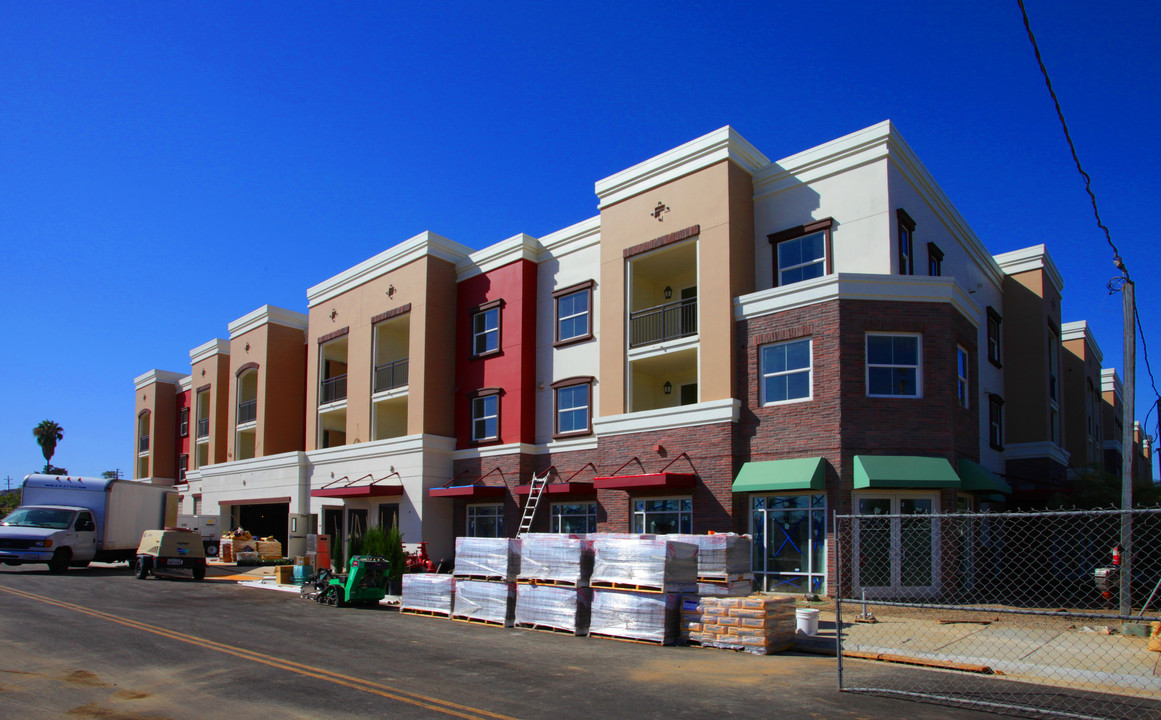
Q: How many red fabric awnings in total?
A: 4